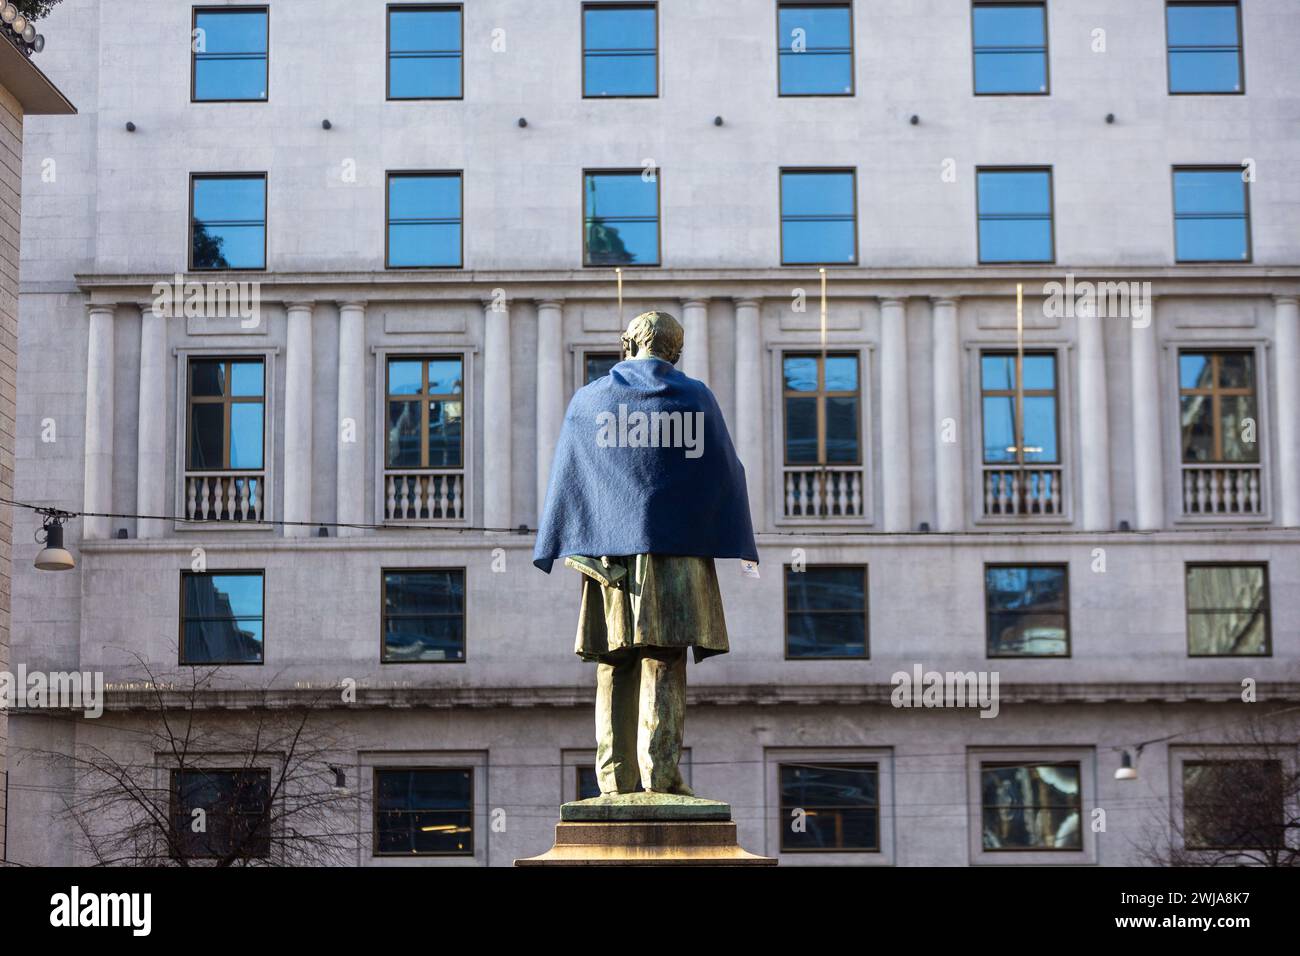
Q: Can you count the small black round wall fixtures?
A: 6